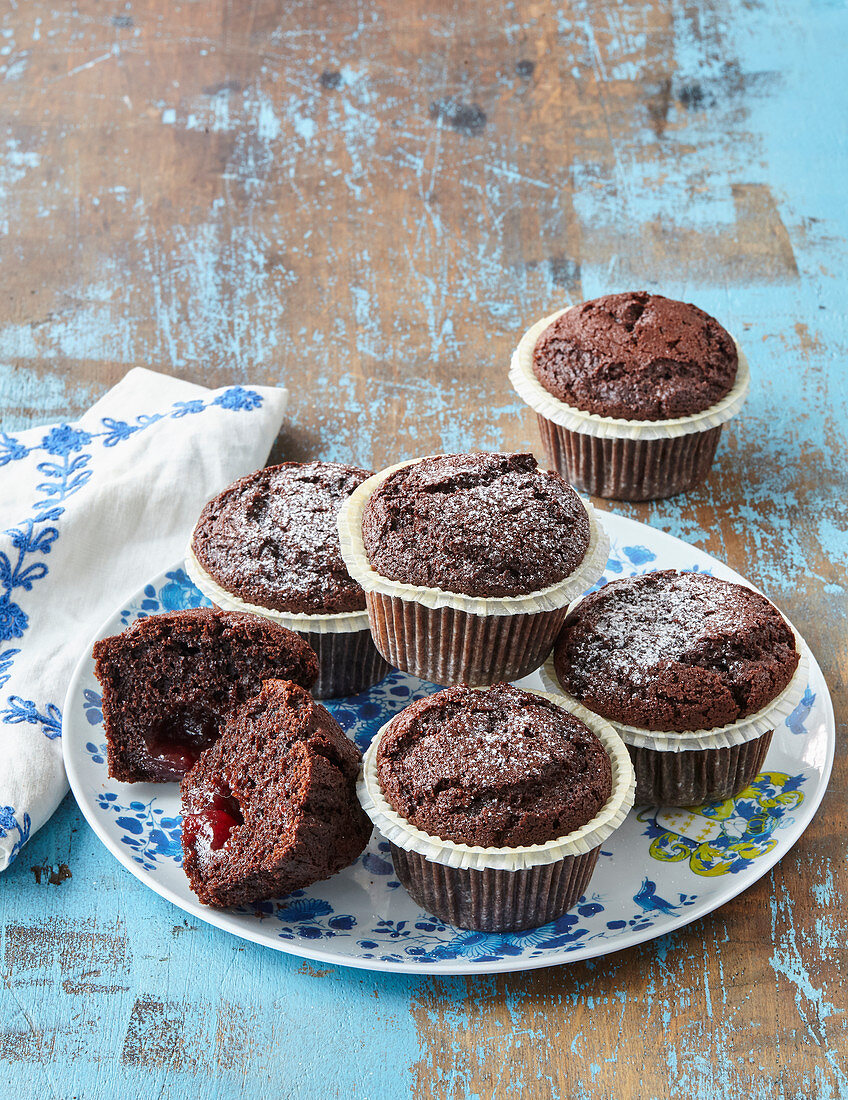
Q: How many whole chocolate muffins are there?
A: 5